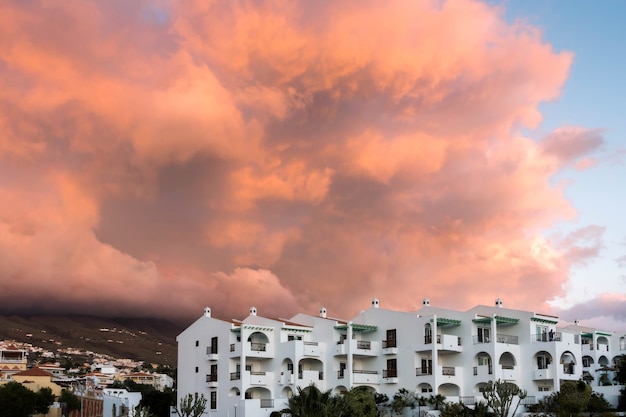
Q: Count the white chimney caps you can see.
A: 7